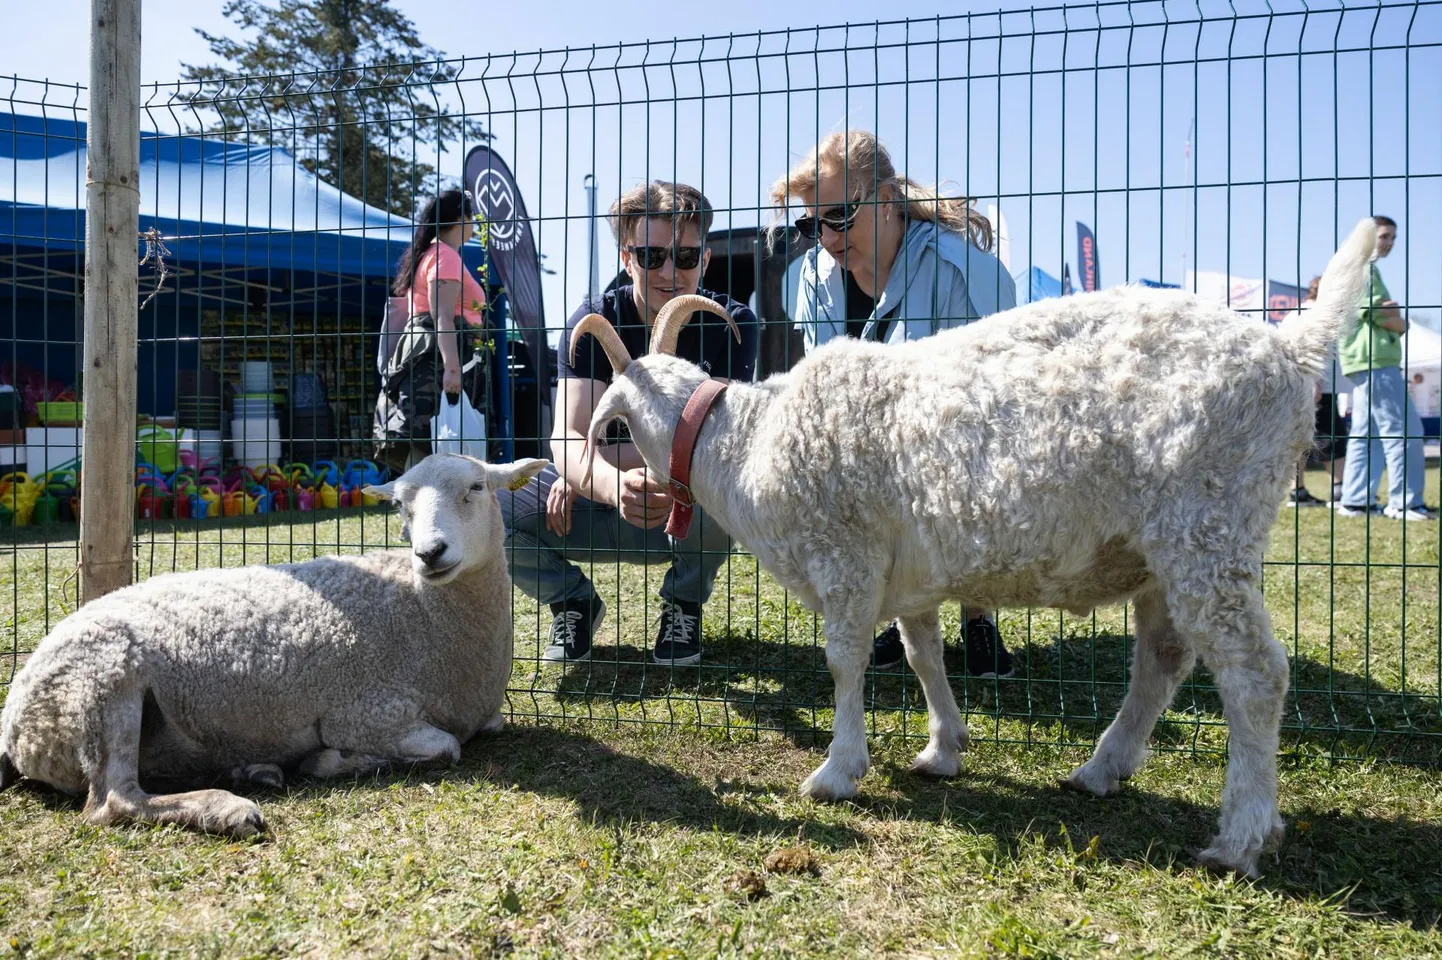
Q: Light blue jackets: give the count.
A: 1